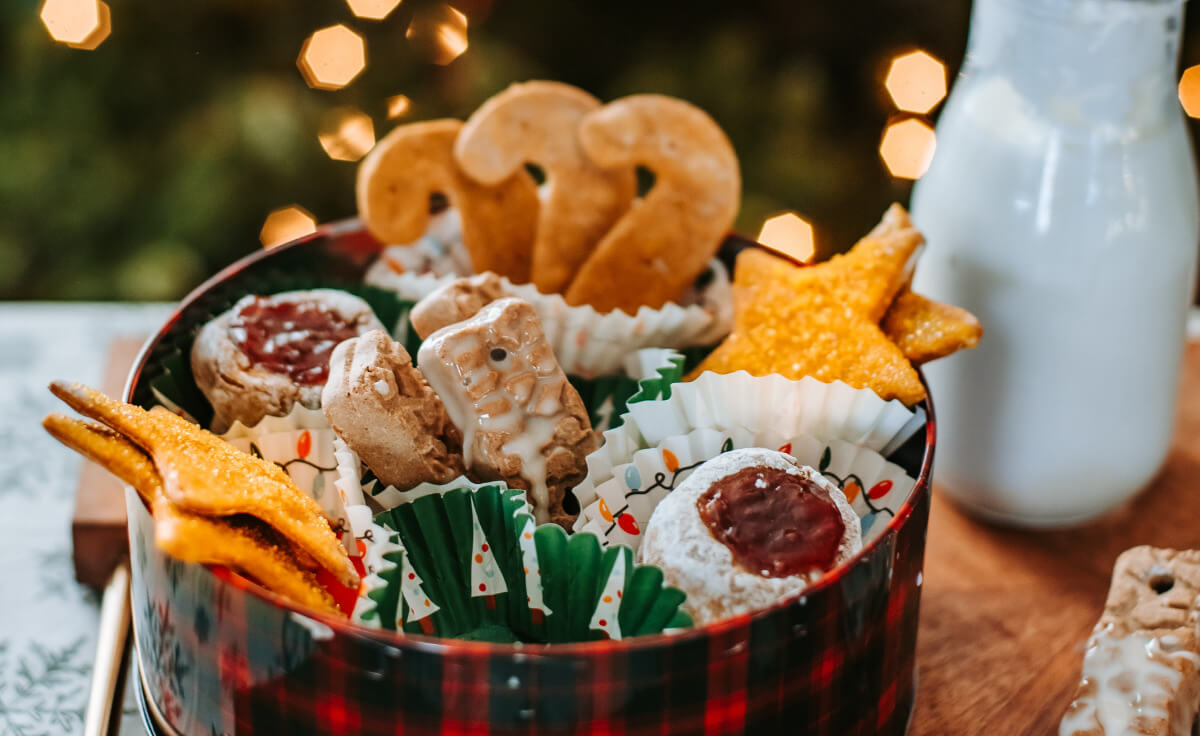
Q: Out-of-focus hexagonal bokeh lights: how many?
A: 11